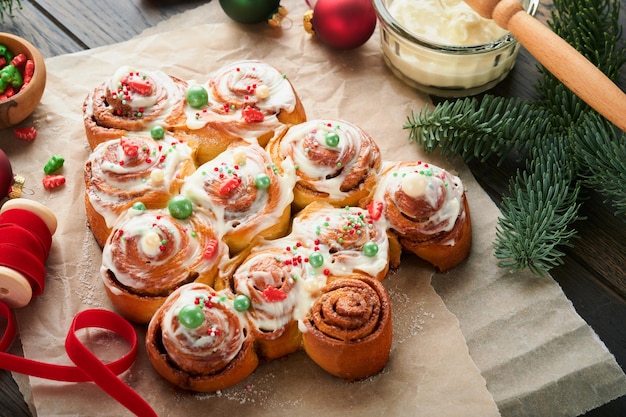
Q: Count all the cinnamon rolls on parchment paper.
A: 11